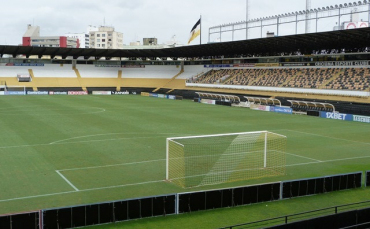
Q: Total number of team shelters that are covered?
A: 3